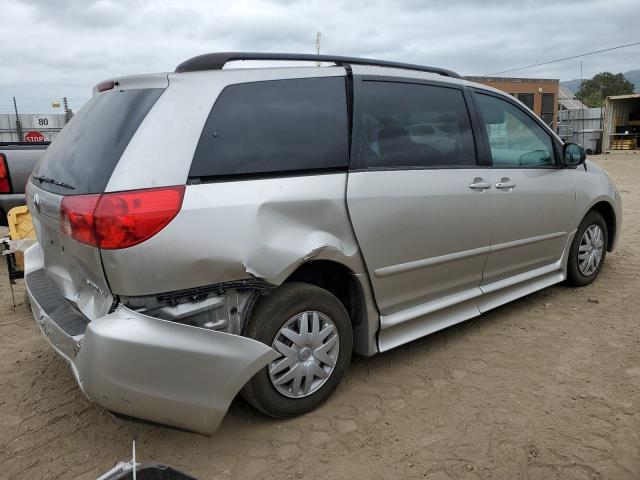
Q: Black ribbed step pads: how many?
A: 1